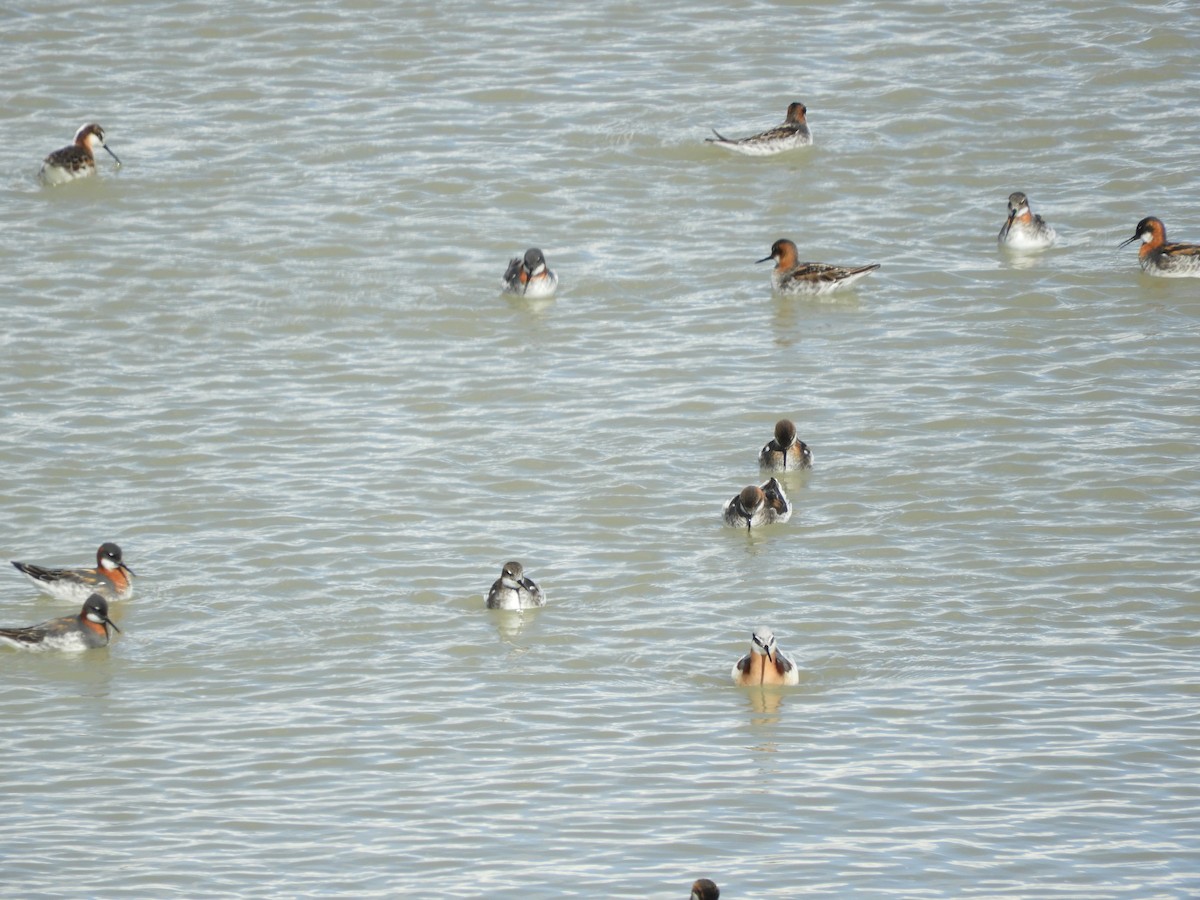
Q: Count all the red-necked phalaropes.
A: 11